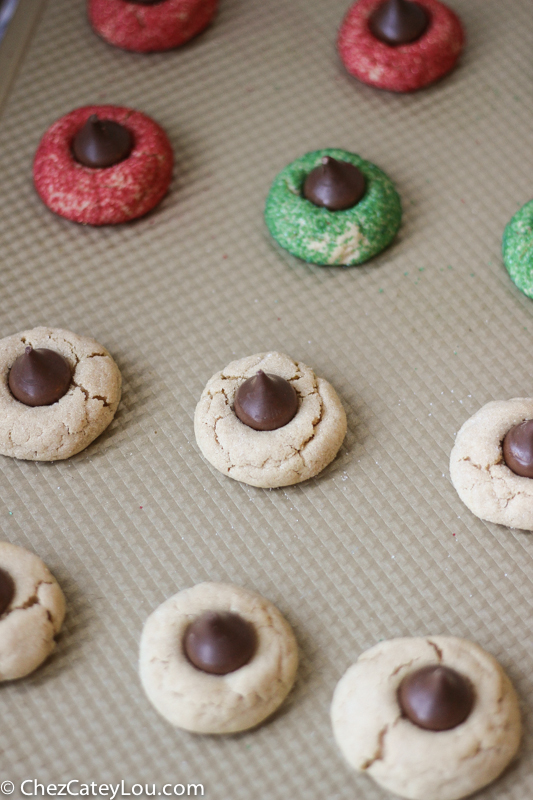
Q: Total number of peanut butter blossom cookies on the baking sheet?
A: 11